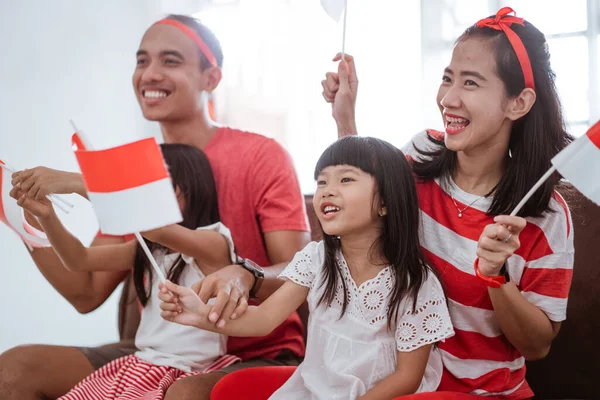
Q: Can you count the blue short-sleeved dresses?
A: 0